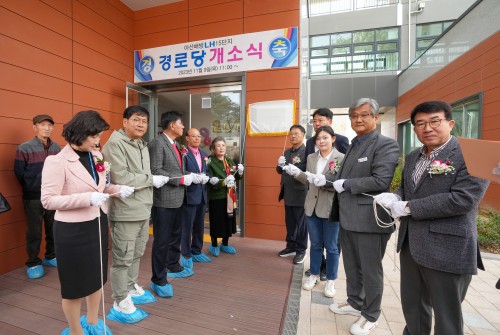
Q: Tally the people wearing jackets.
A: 11